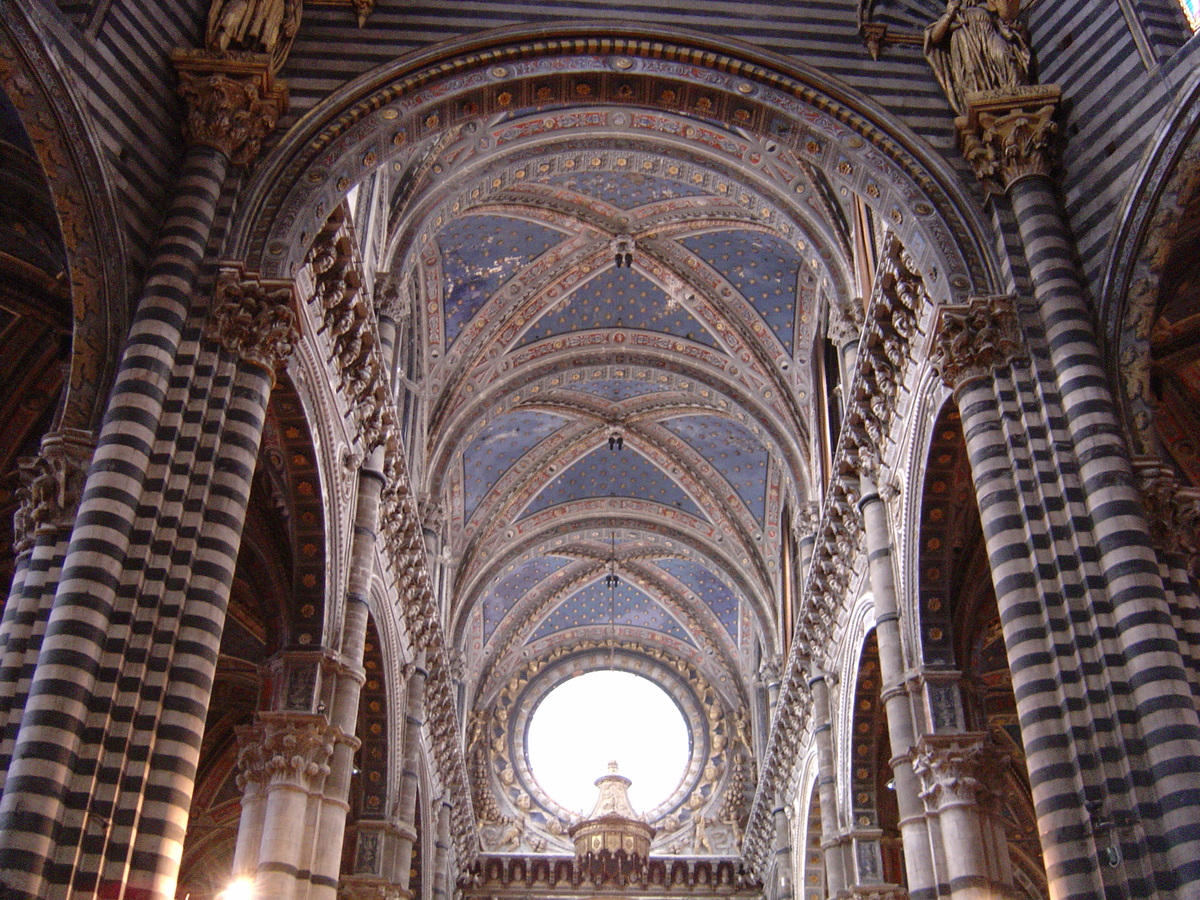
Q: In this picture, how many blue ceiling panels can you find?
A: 12